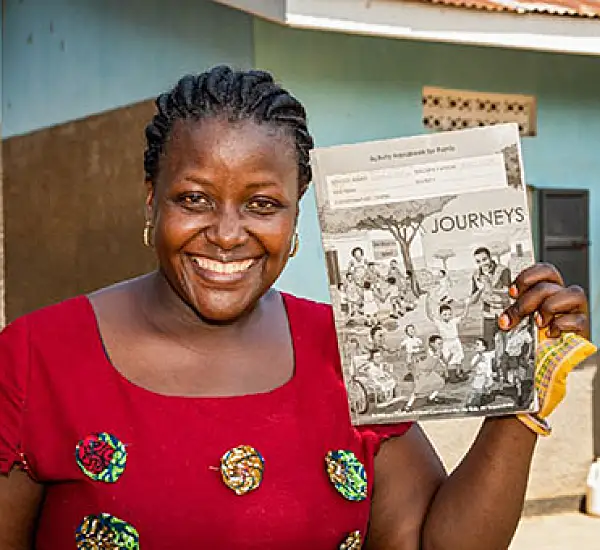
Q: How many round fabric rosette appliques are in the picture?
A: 5